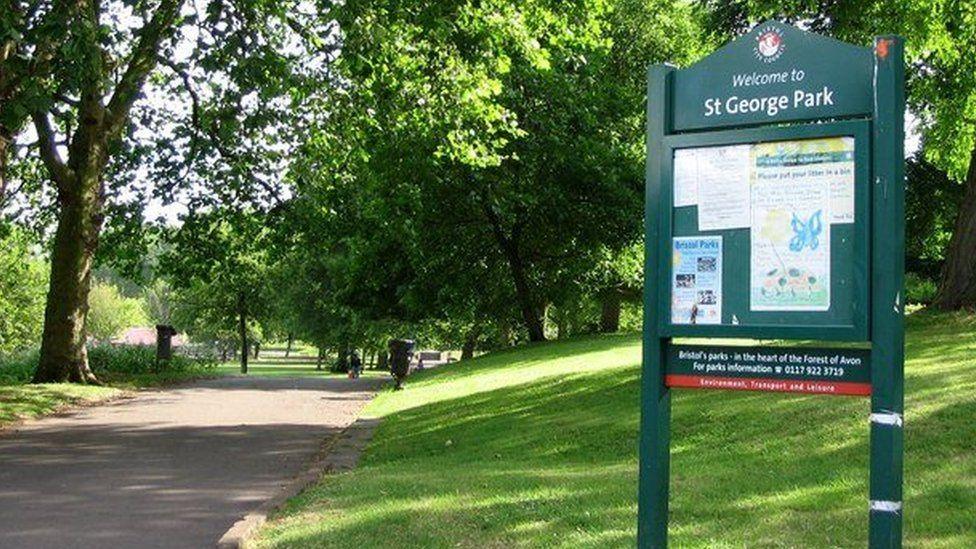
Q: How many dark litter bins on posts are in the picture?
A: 2